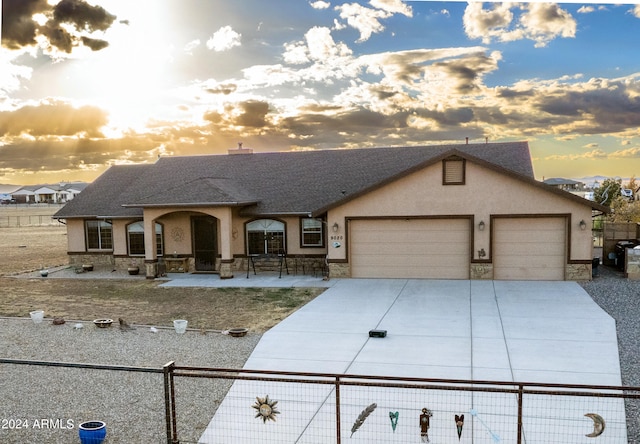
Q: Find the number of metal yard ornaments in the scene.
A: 7